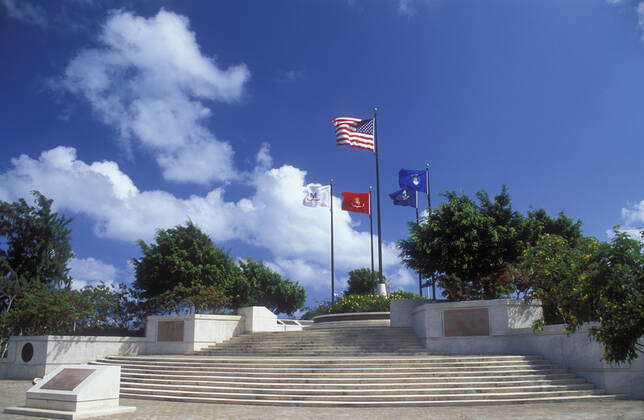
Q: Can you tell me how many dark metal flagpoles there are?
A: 5